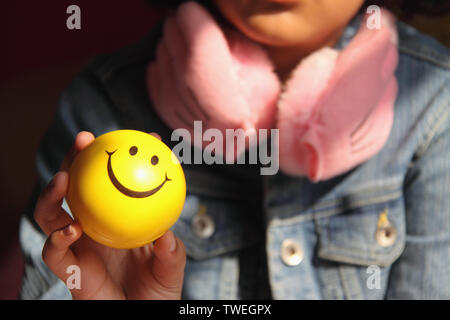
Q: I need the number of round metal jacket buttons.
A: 3